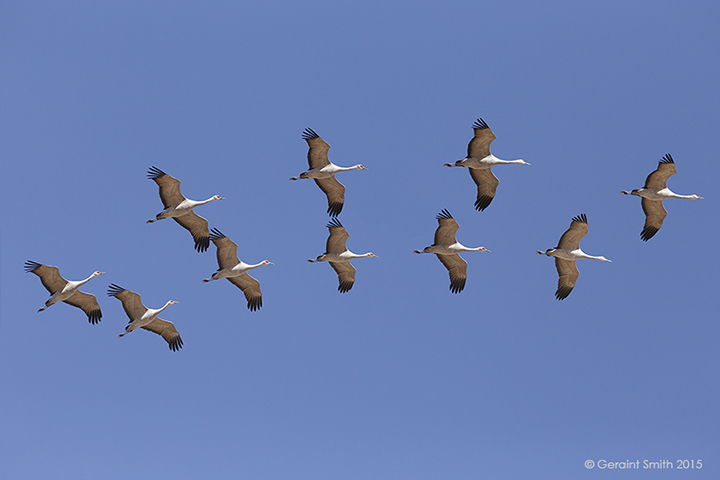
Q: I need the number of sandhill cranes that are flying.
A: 10